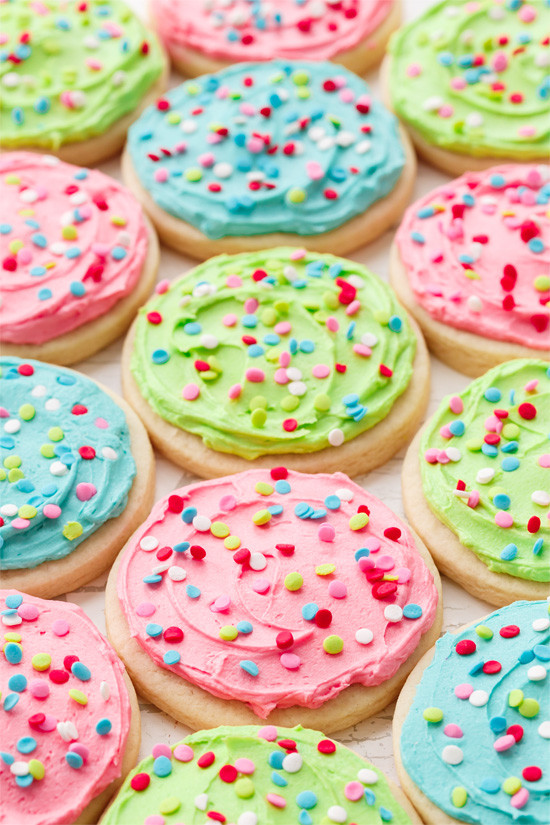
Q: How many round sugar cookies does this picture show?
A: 13